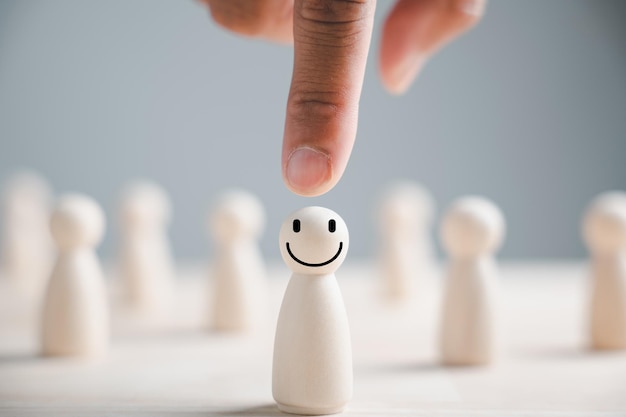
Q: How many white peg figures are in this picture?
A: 8